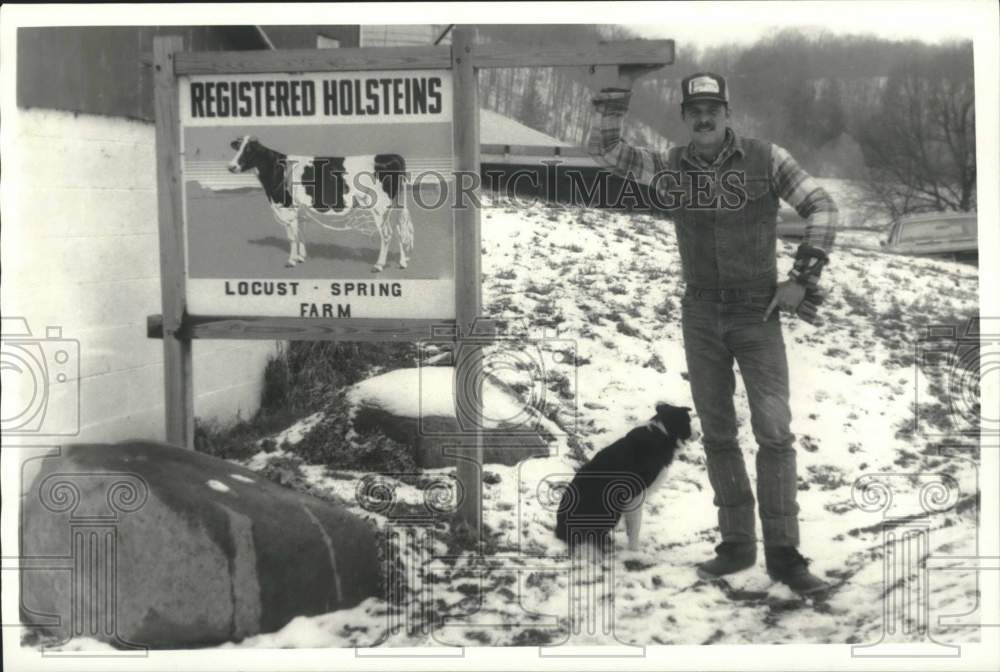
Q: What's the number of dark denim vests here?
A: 1